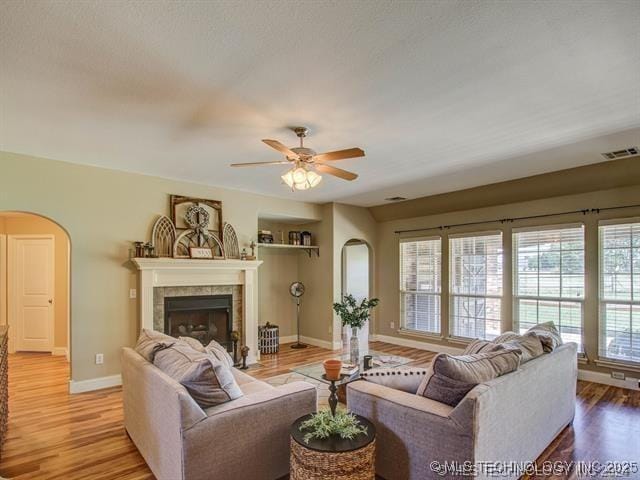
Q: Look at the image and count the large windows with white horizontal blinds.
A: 4